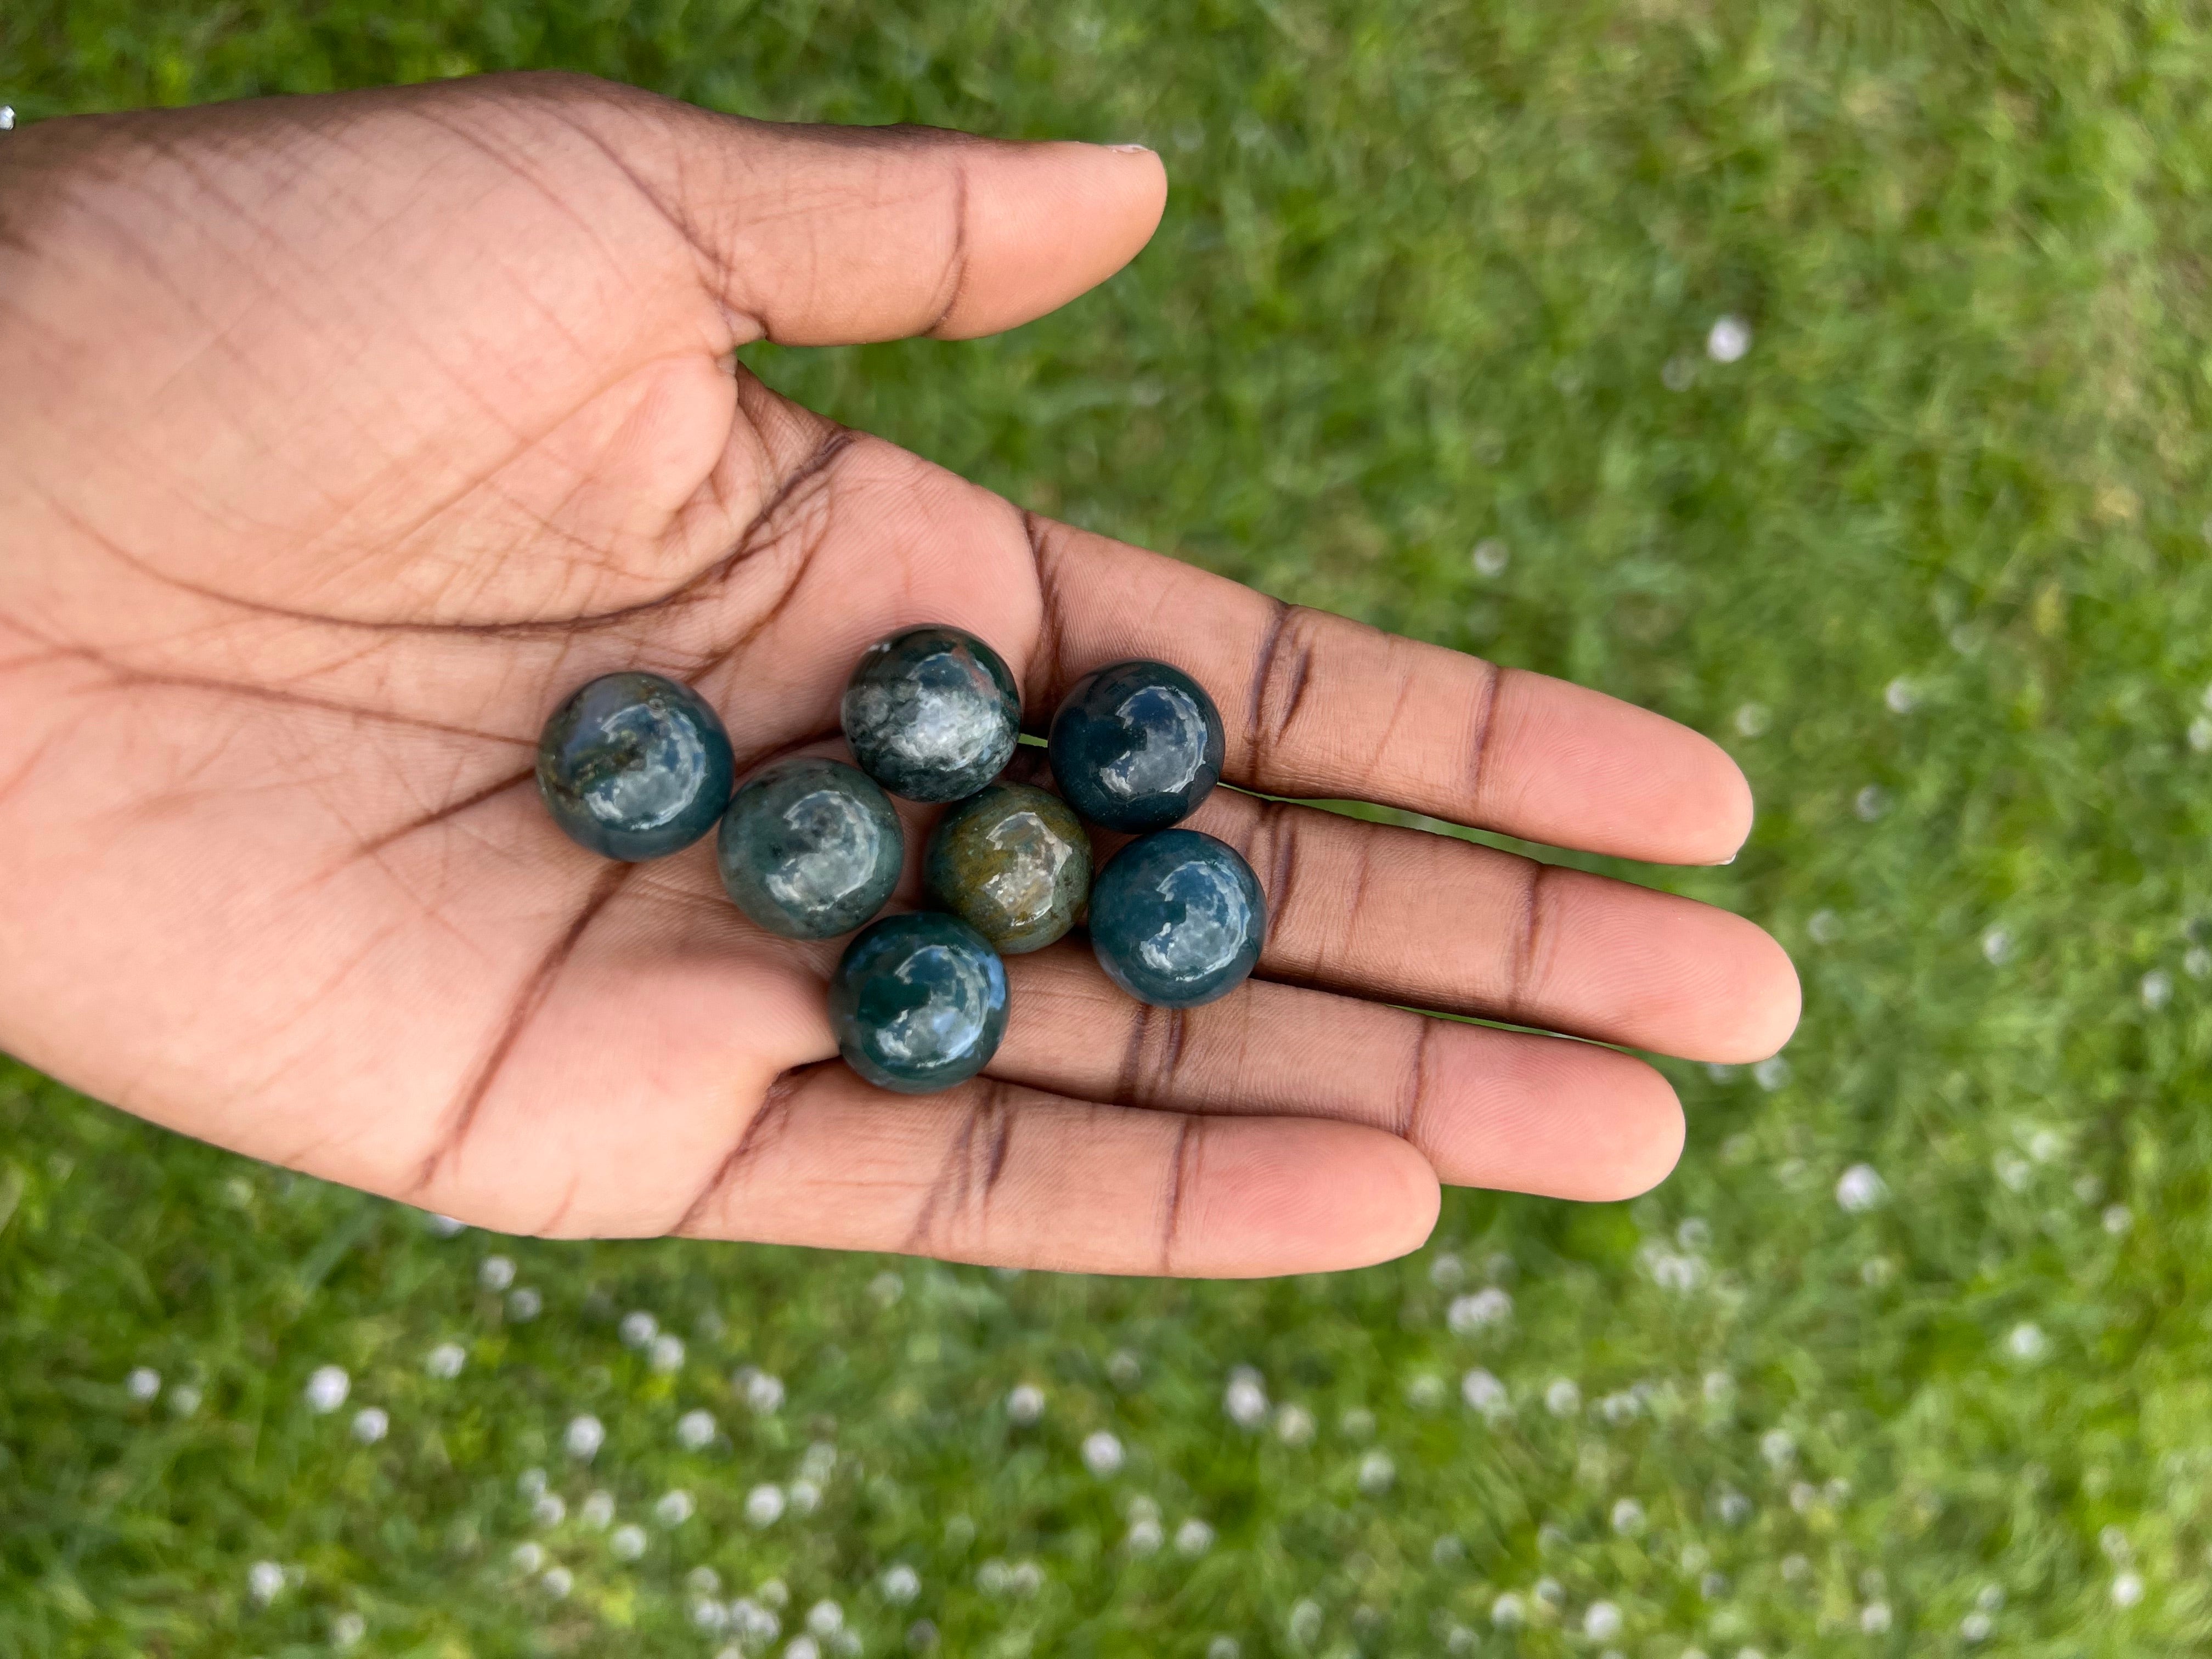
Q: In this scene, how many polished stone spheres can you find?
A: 7